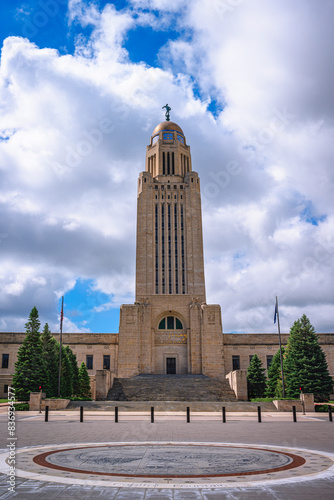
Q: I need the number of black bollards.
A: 9